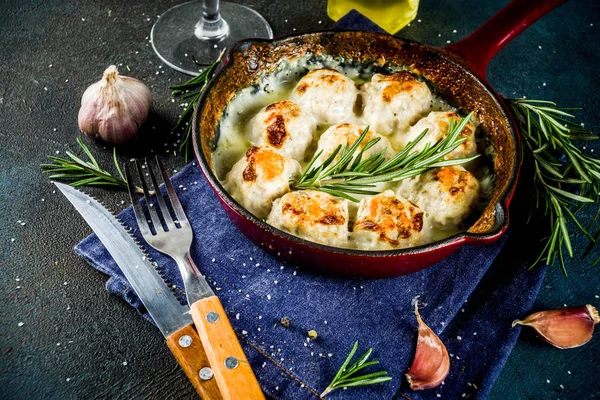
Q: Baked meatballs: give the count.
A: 9